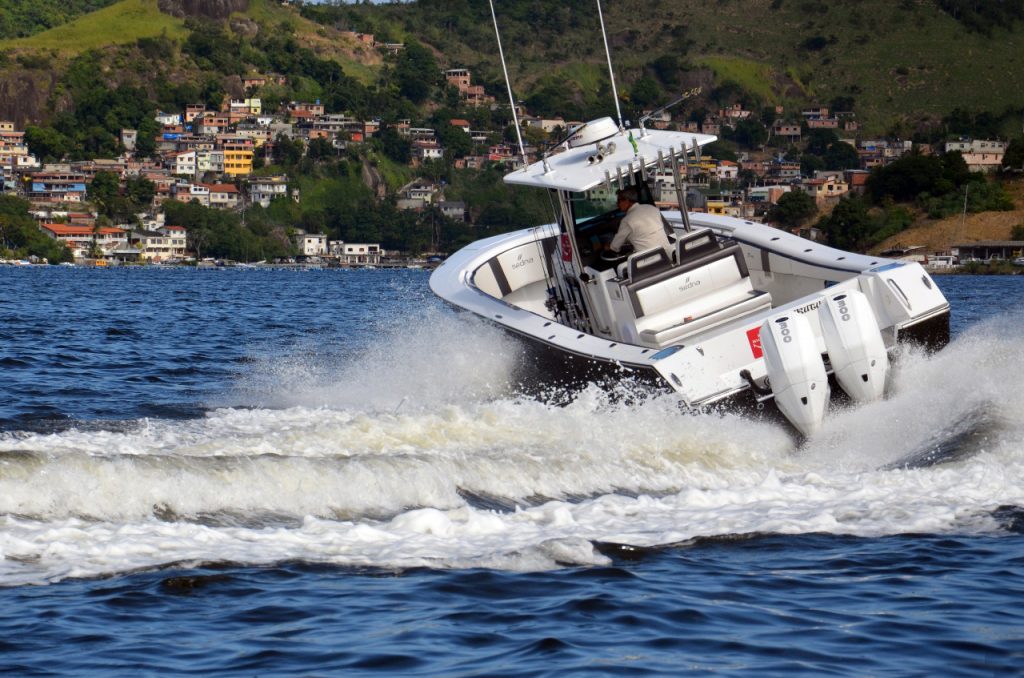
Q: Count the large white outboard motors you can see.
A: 2